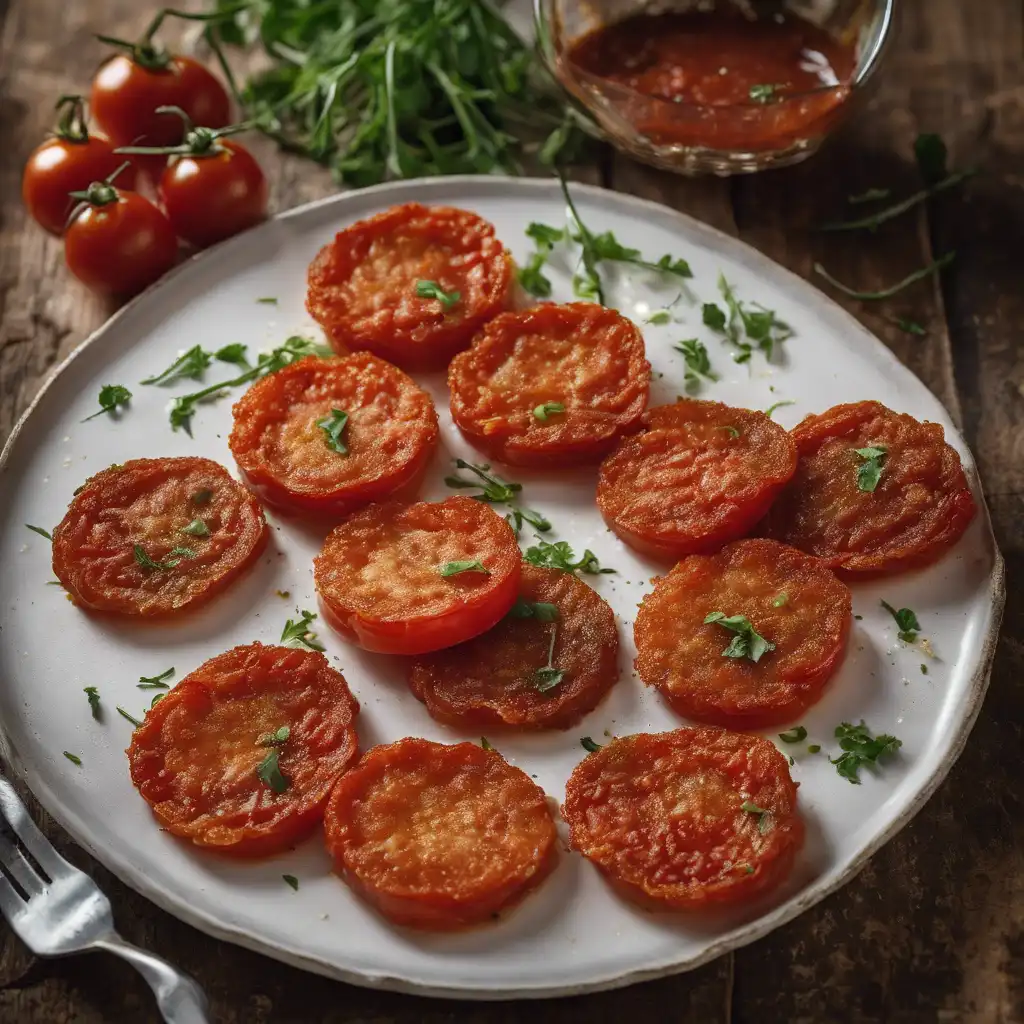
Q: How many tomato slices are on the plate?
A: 12